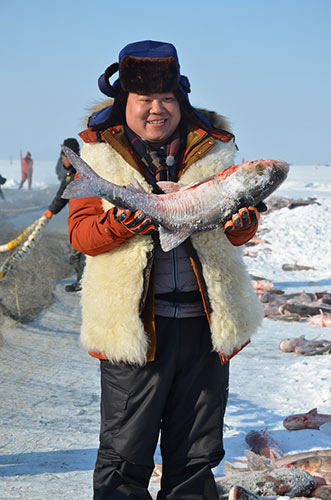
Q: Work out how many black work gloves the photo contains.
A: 2